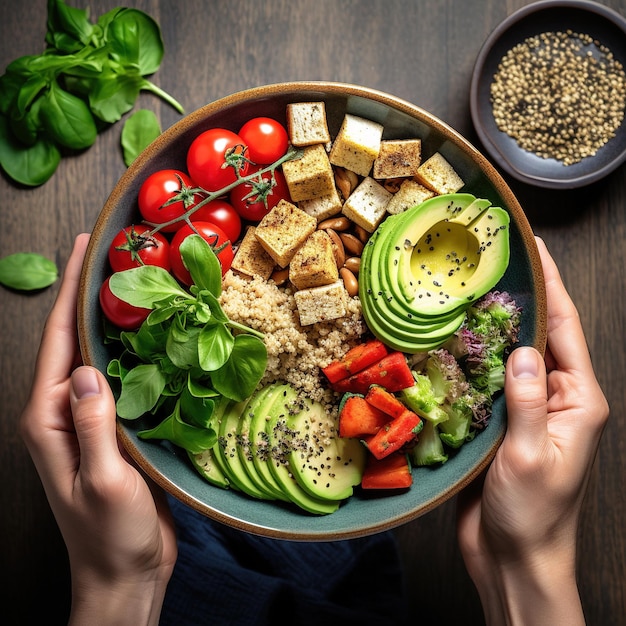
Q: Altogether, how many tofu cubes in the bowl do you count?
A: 12